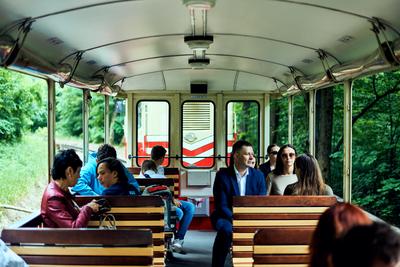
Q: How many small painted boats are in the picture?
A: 0